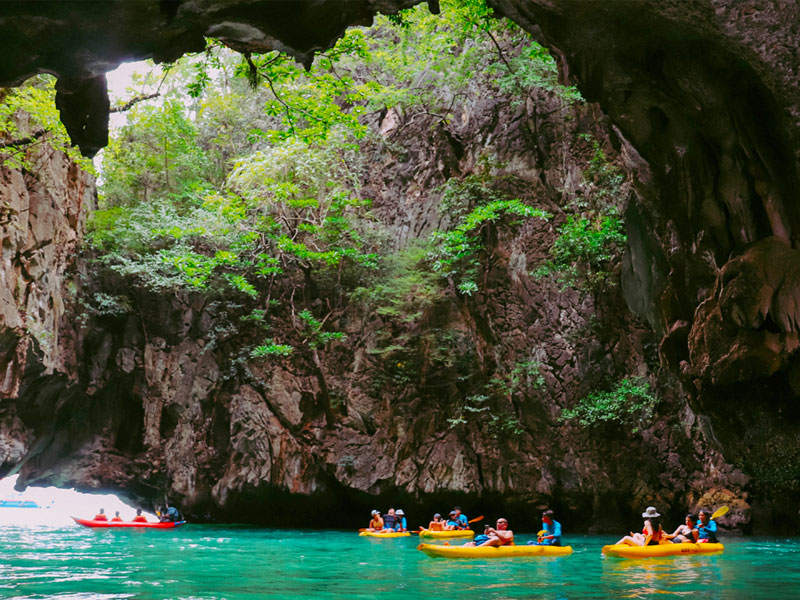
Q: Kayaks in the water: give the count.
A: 5